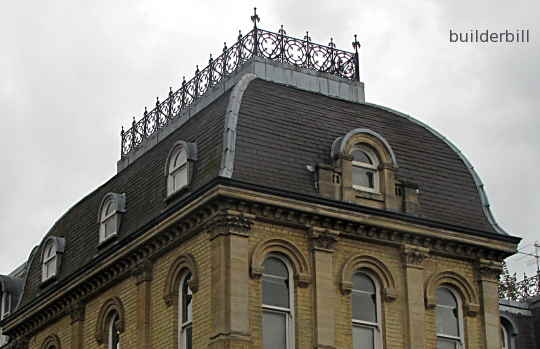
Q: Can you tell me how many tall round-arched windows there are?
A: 6